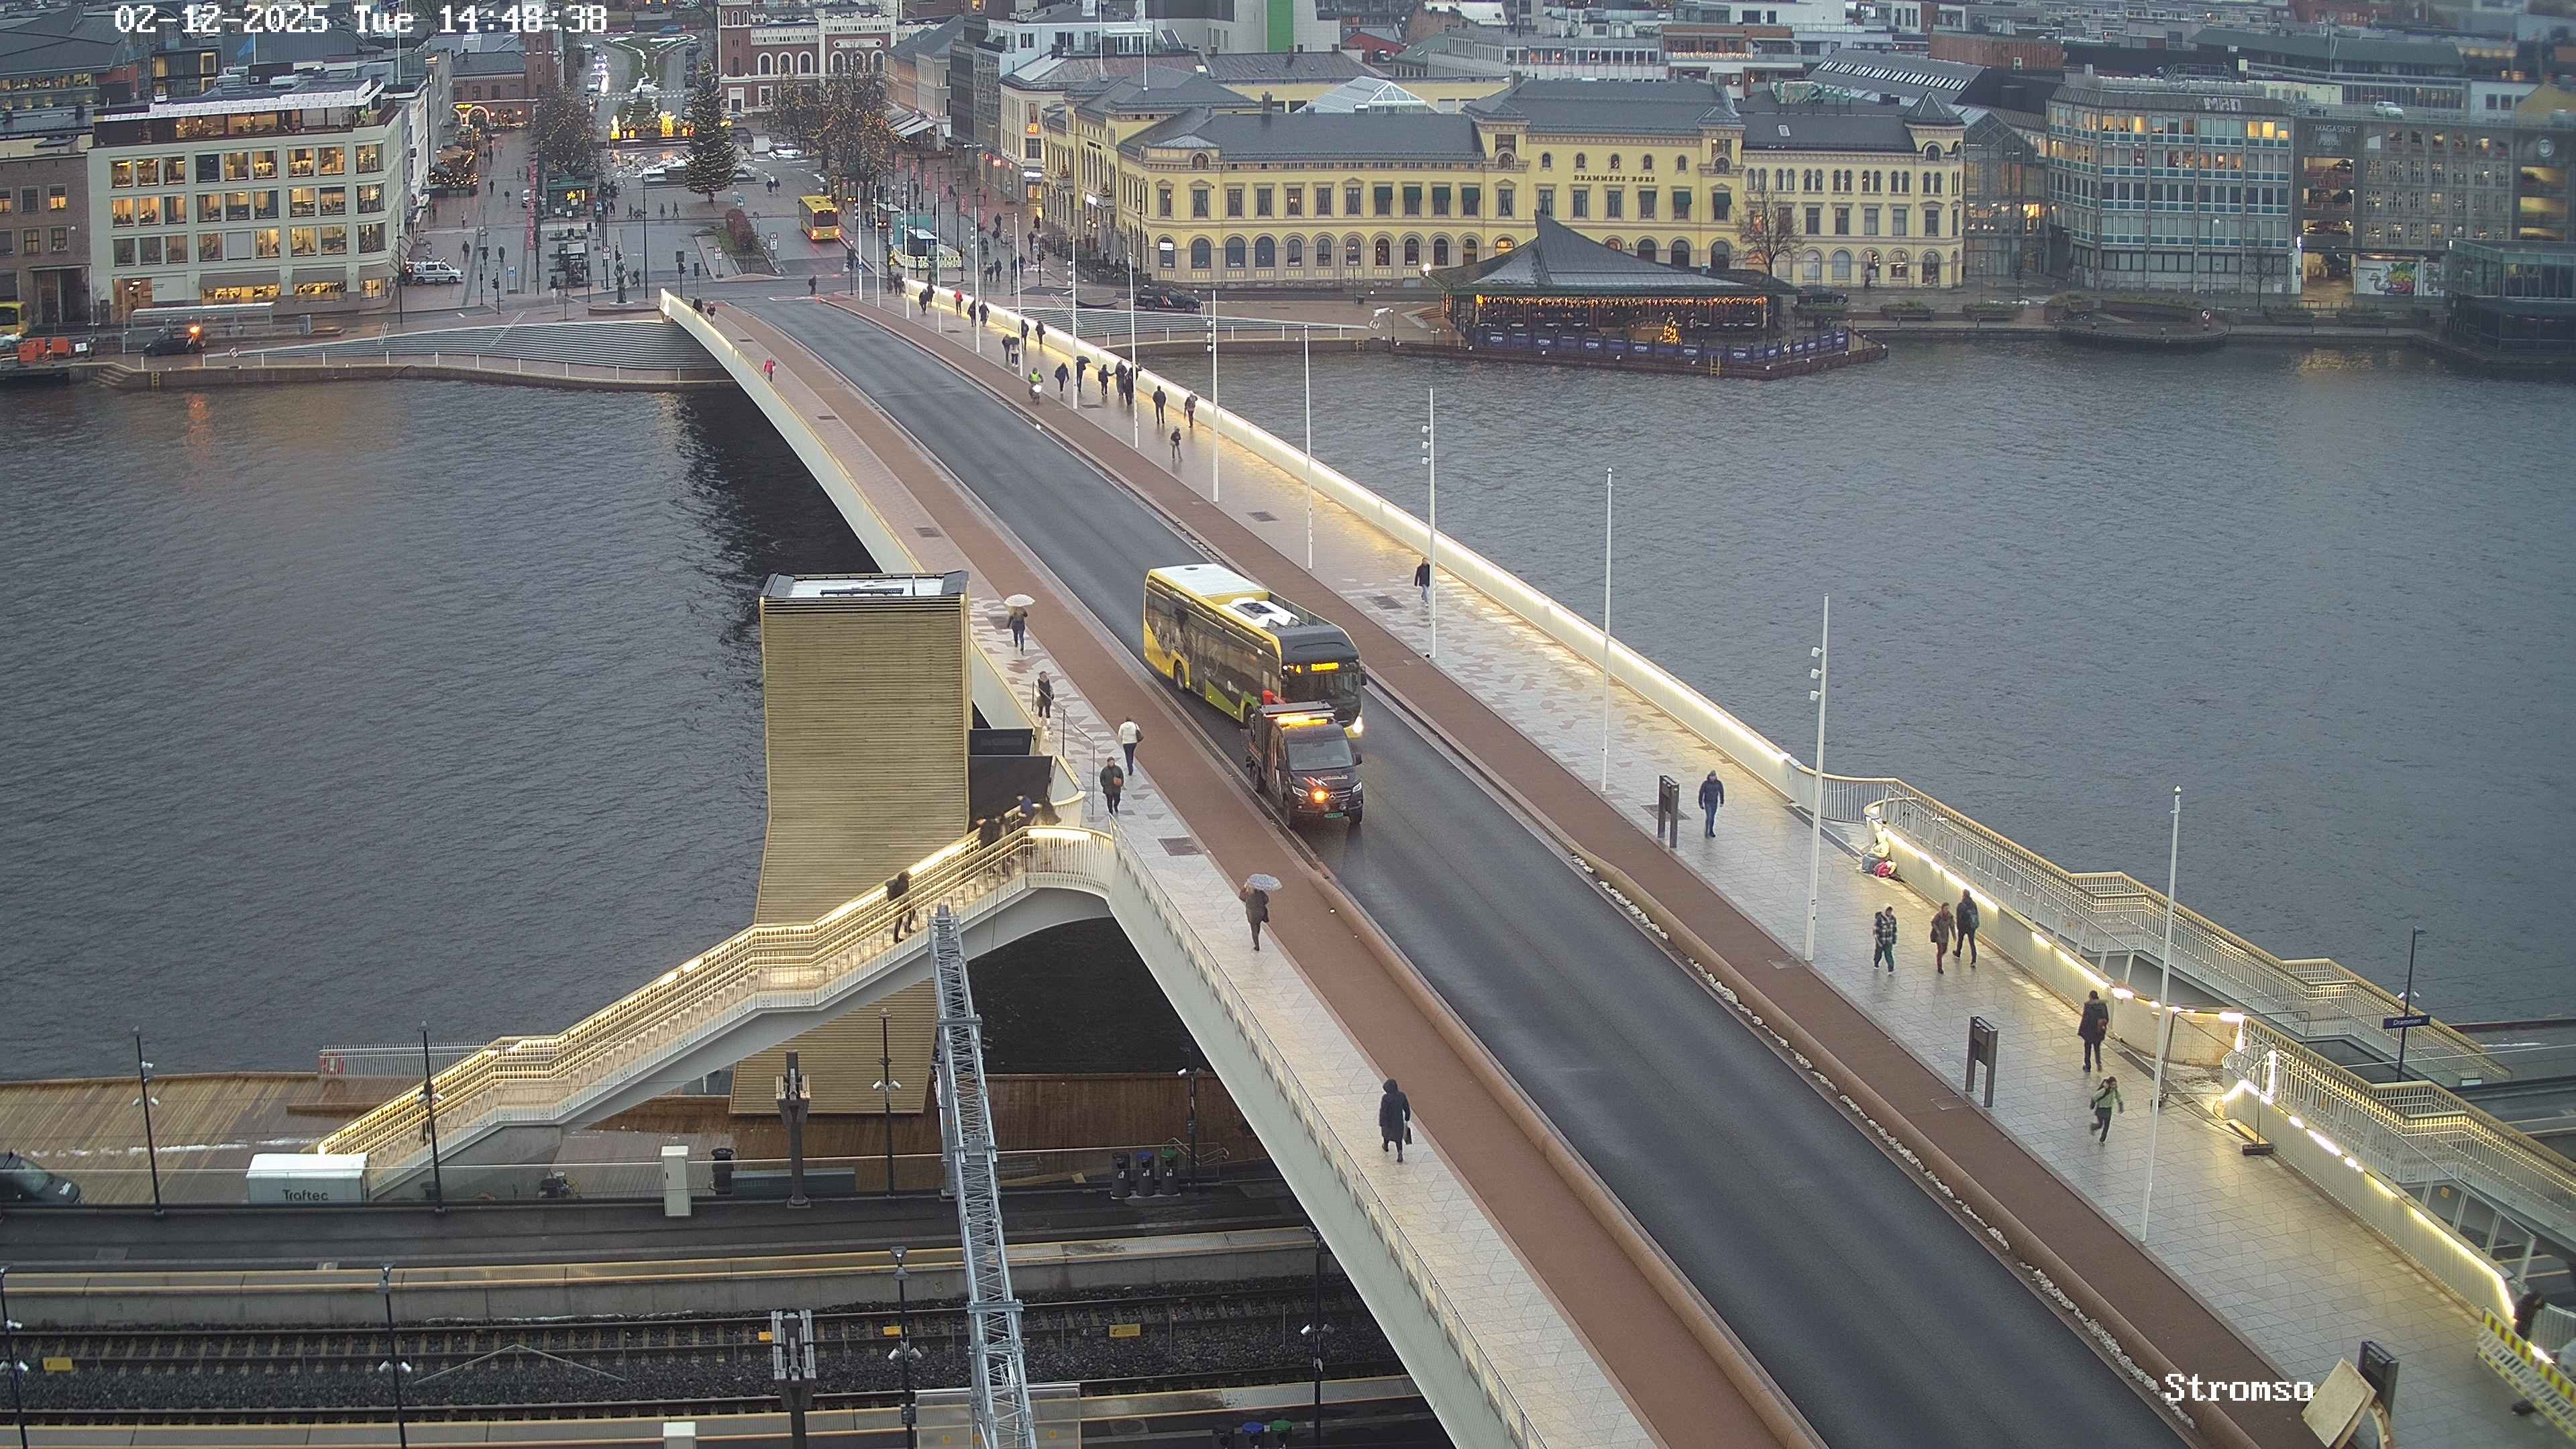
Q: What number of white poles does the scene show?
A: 14